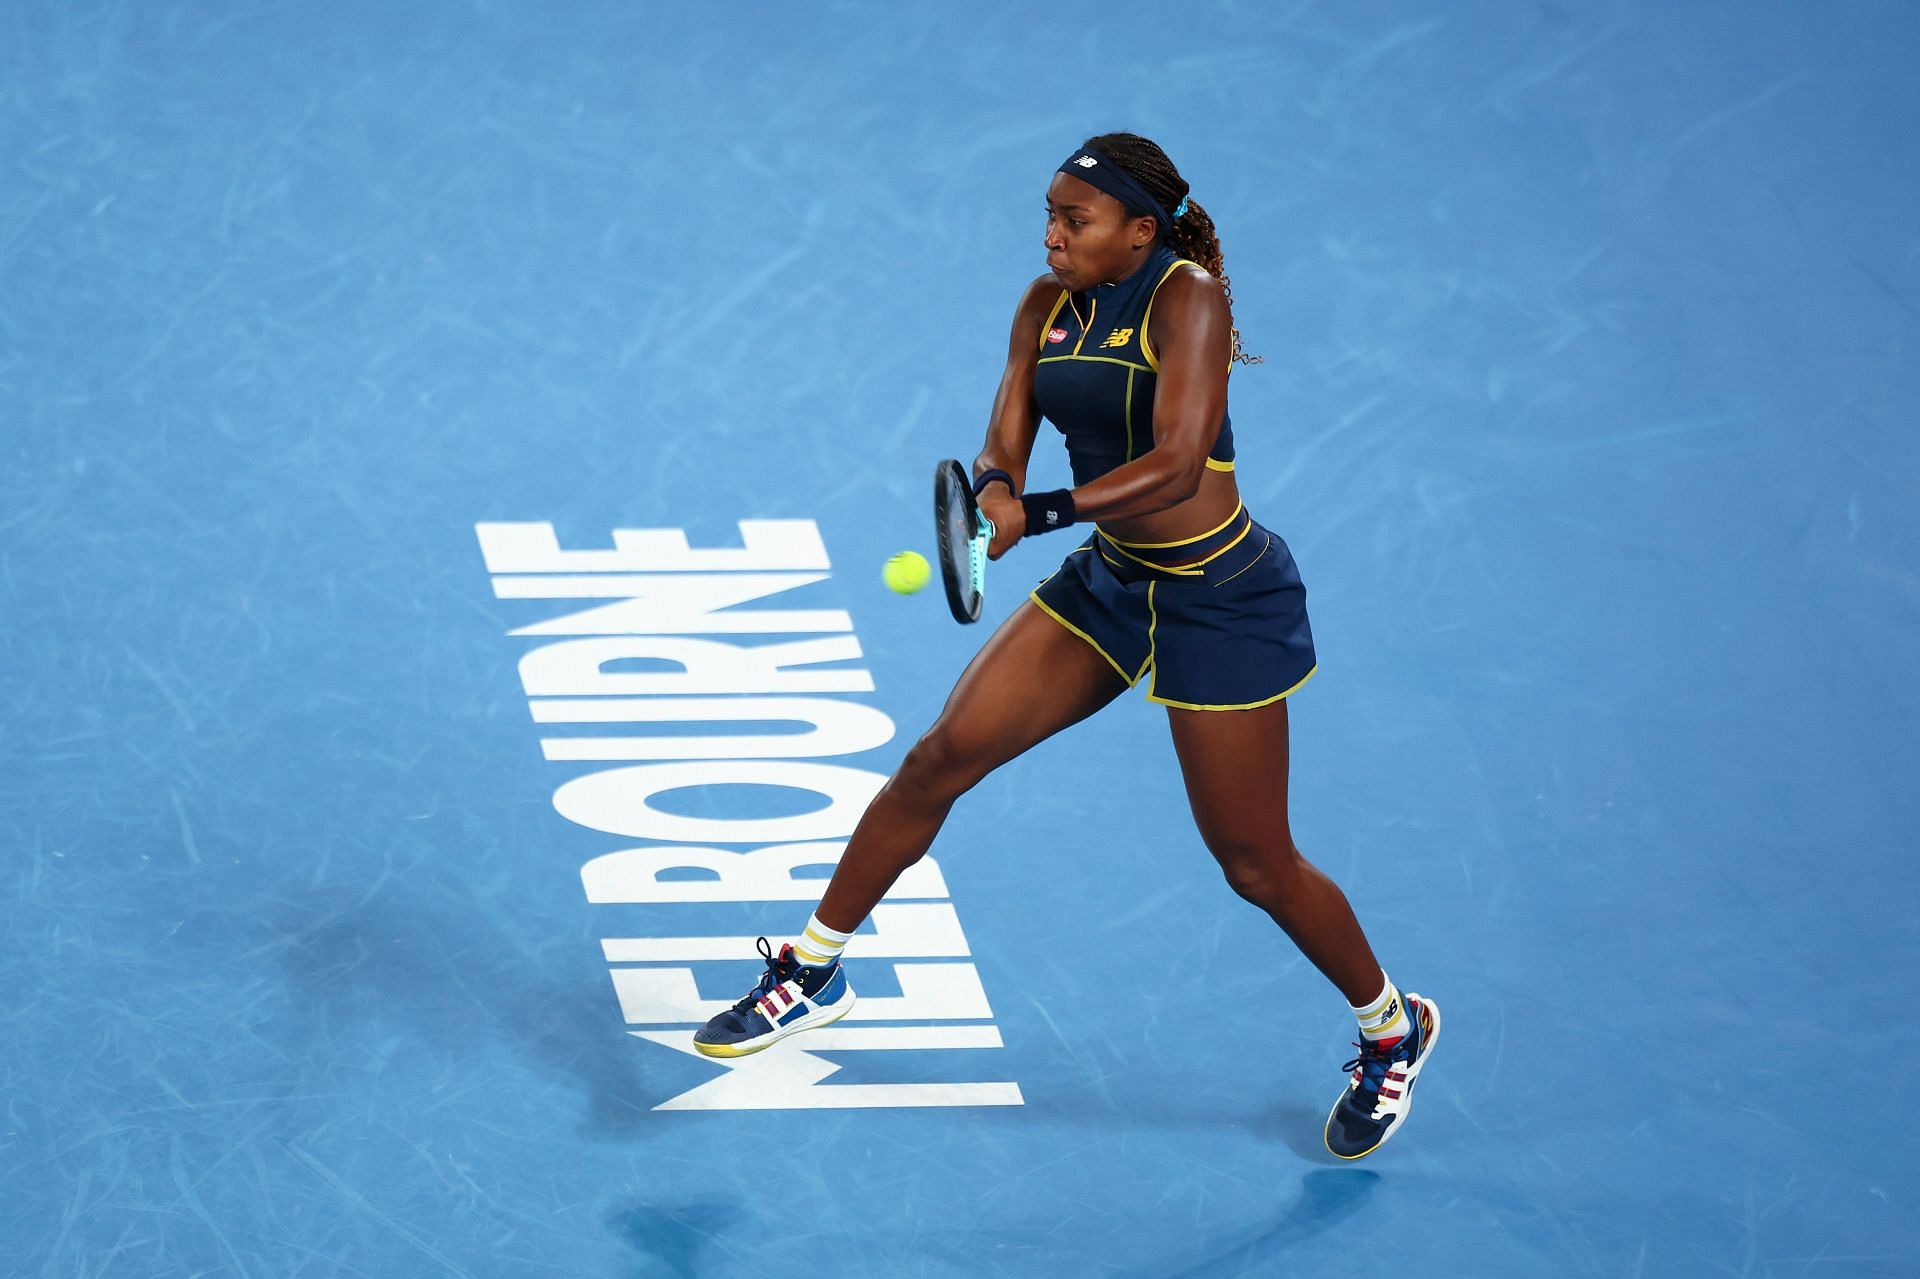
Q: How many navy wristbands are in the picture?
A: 2